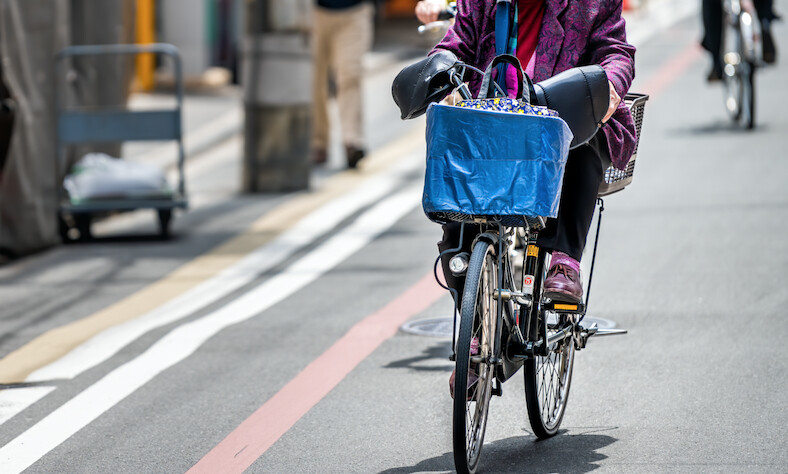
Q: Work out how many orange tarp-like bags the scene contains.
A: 0